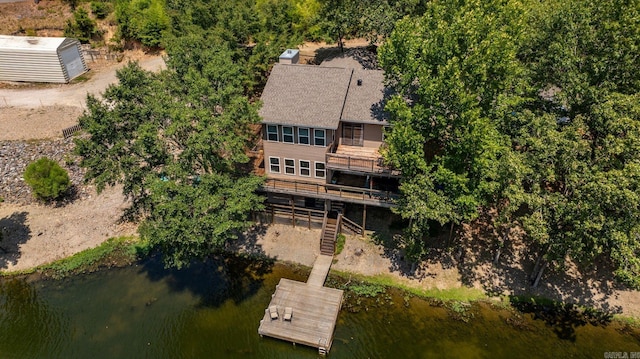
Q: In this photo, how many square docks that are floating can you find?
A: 1